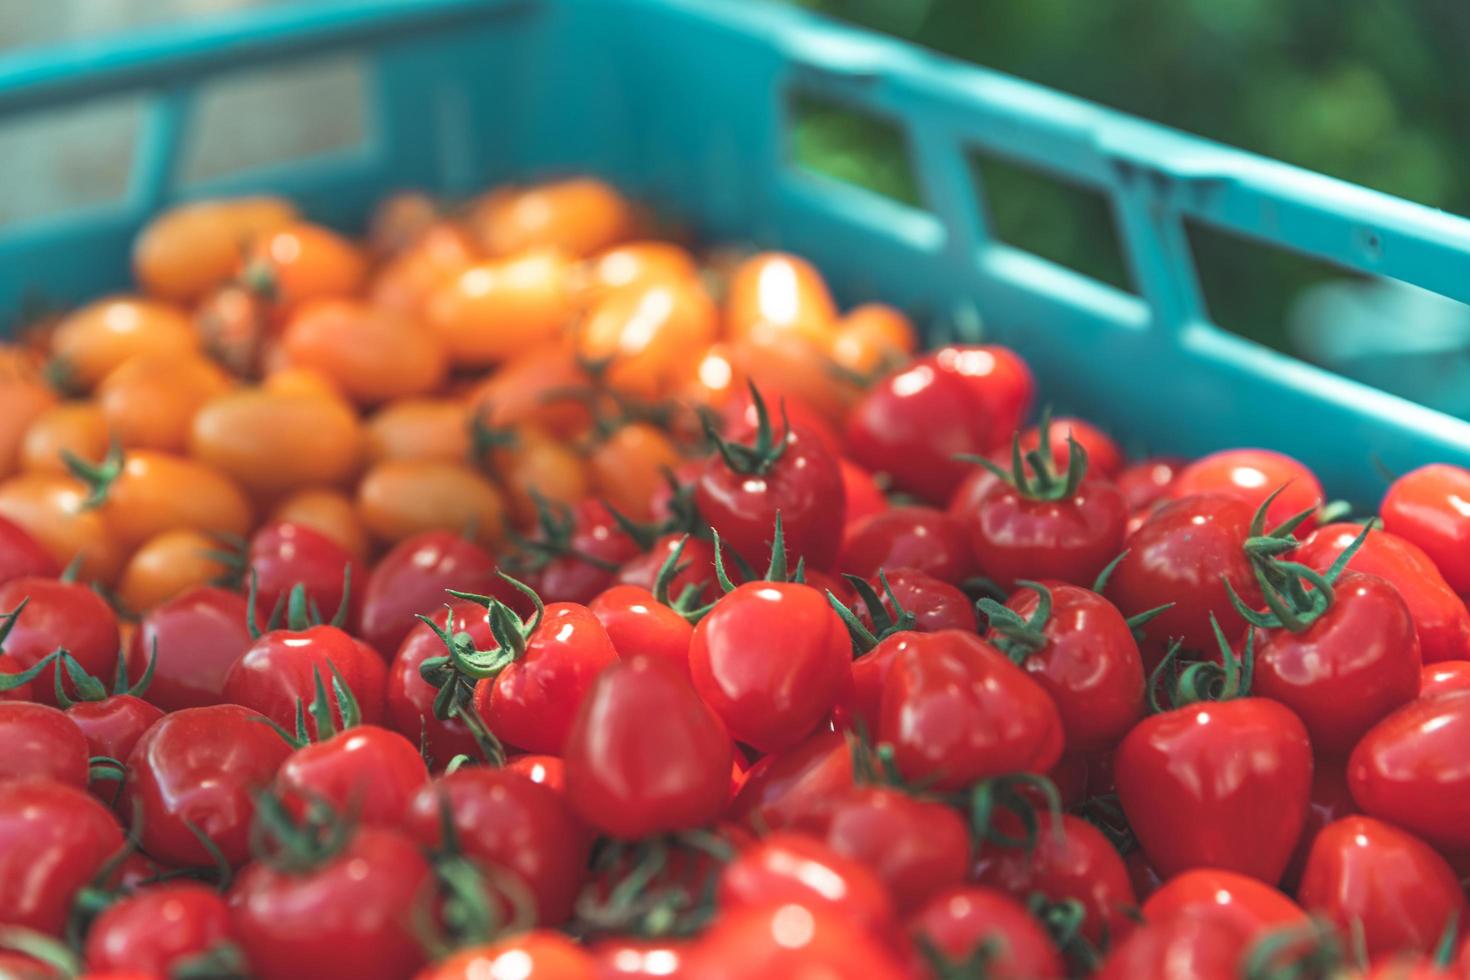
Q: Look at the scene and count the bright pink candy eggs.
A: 0